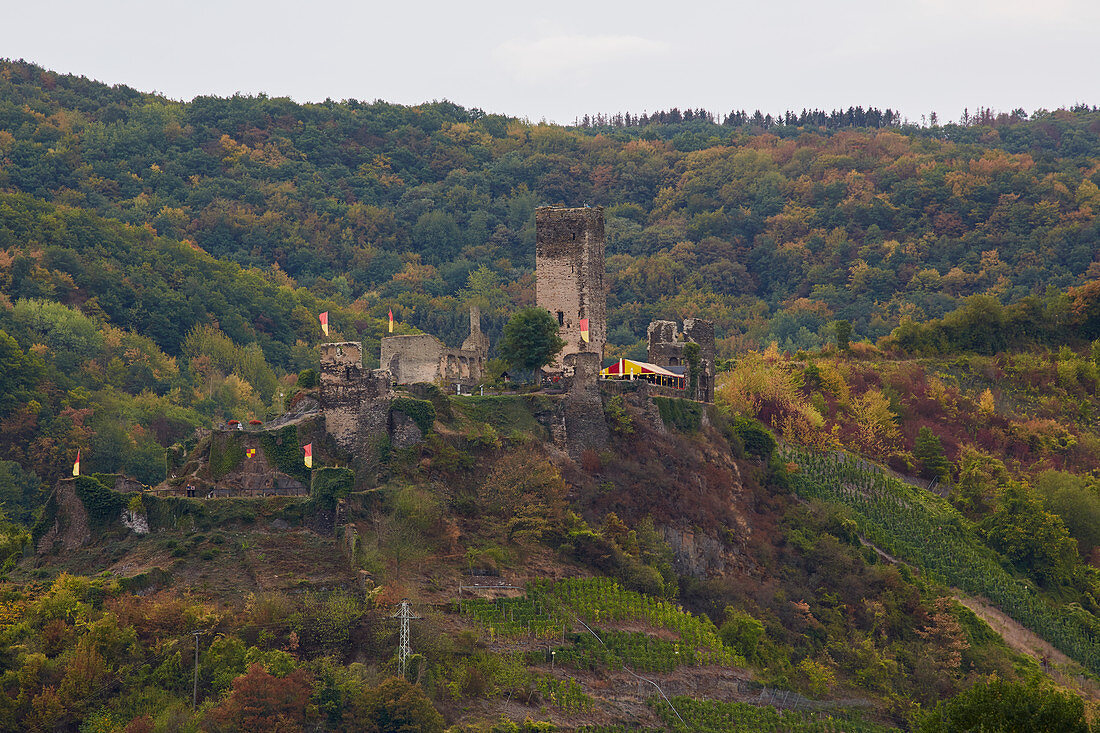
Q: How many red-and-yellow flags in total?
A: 5